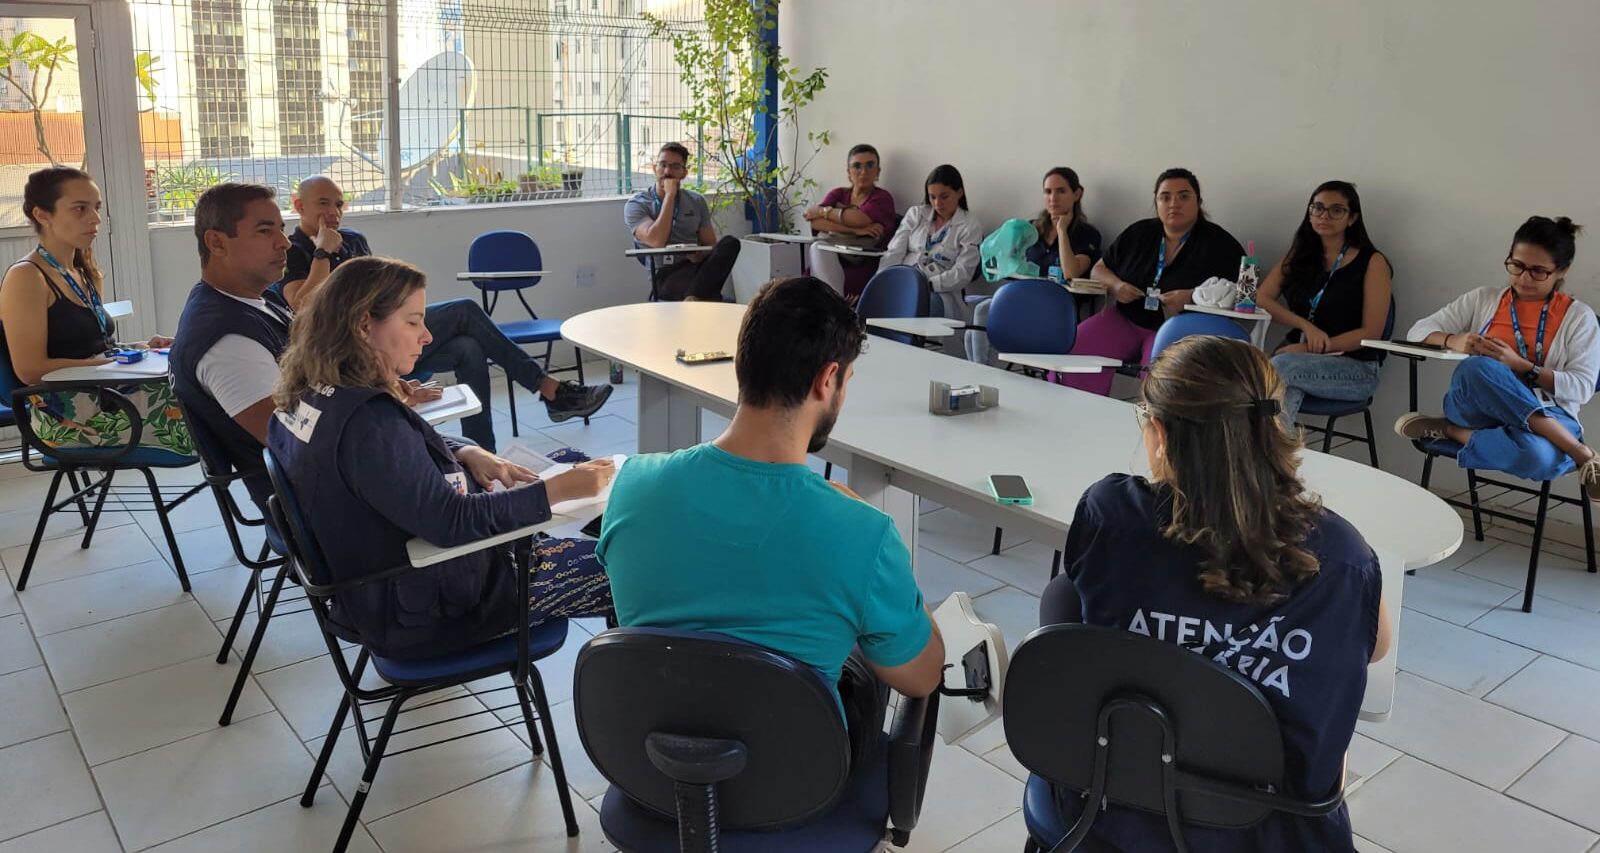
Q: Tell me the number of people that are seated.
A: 13